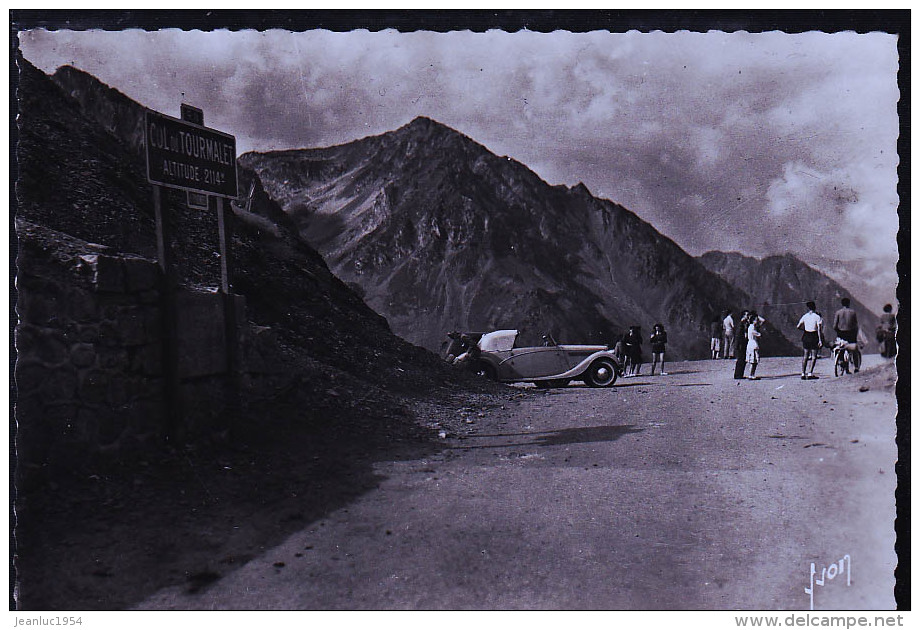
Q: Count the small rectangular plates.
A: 2